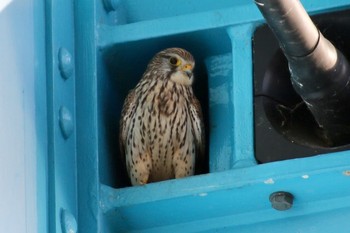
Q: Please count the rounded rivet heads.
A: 3